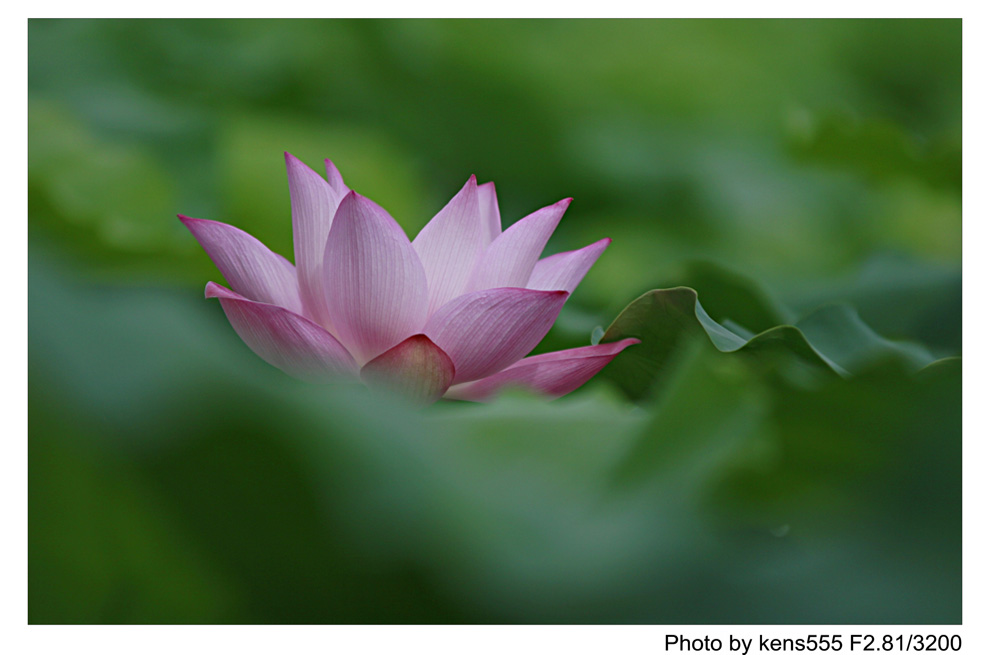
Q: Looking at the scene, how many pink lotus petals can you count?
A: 12